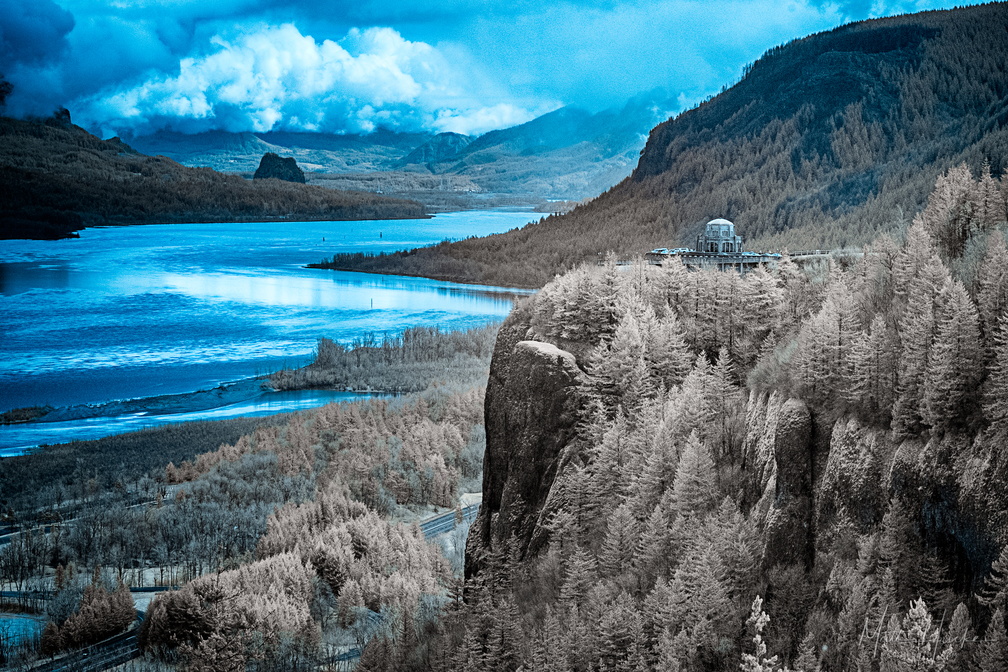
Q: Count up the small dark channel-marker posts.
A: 3